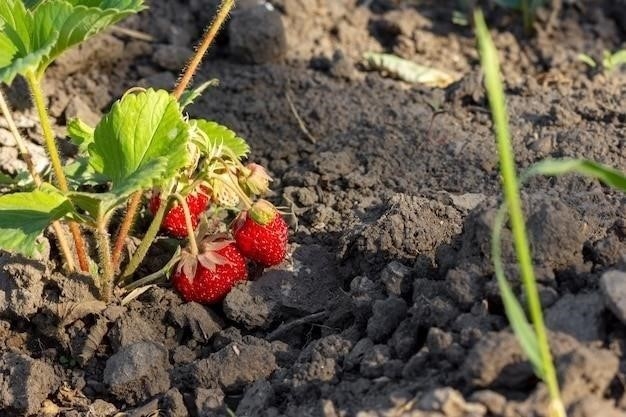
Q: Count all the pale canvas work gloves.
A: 0